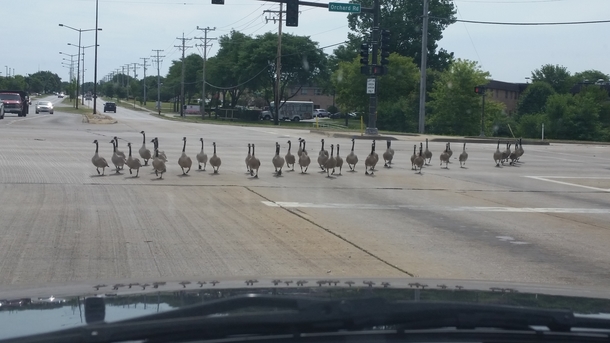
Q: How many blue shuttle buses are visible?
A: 0